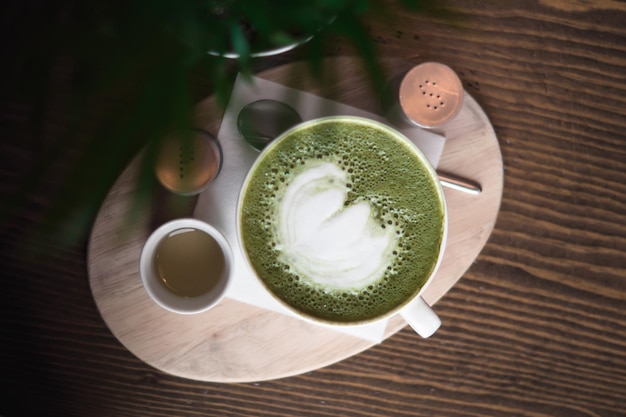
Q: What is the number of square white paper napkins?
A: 1